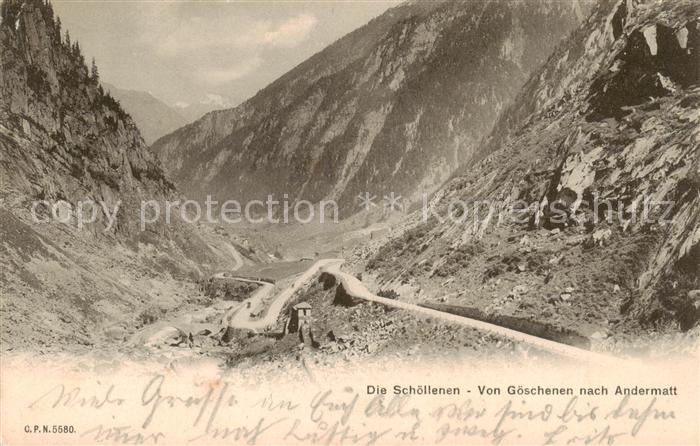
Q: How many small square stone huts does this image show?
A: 1